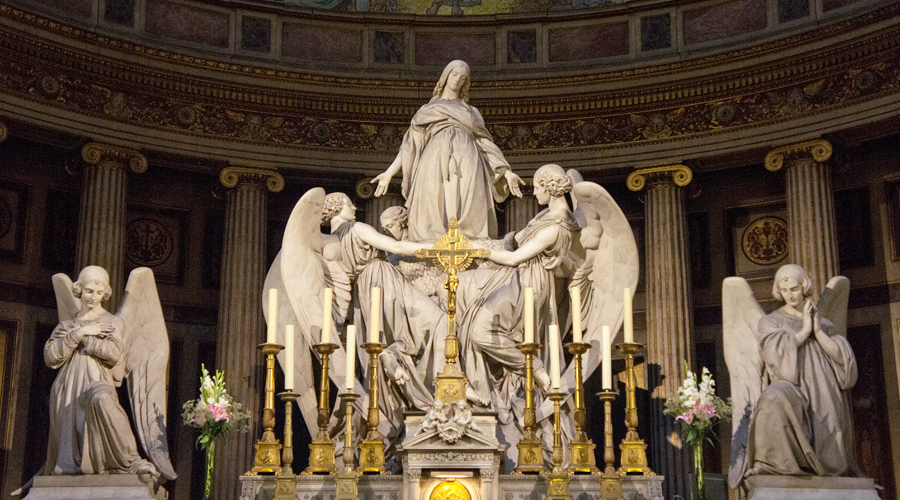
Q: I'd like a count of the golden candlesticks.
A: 10